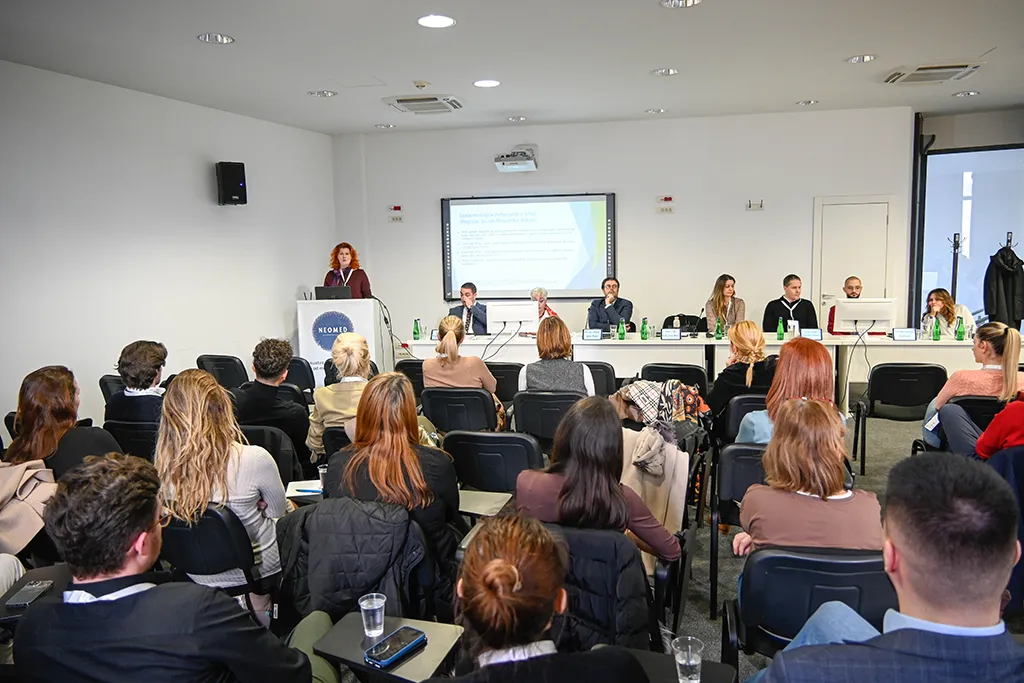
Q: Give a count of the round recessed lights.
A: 12